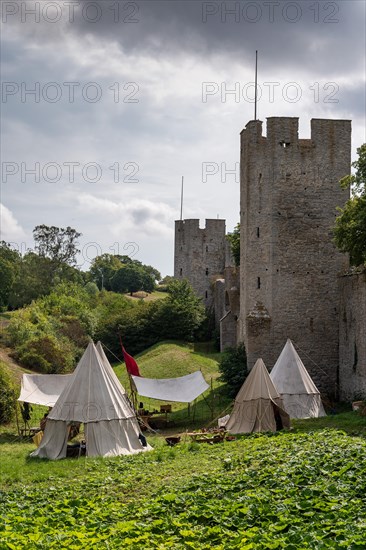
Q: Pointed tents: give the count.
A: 4